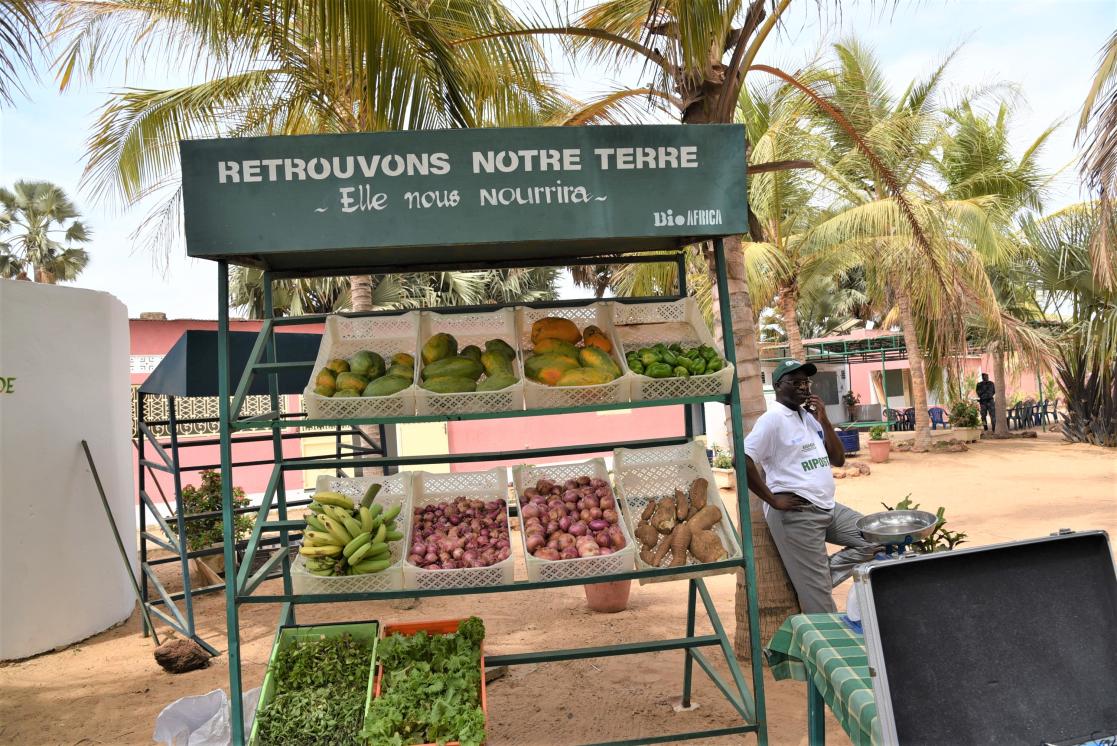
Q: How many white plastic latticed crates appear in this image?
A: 8